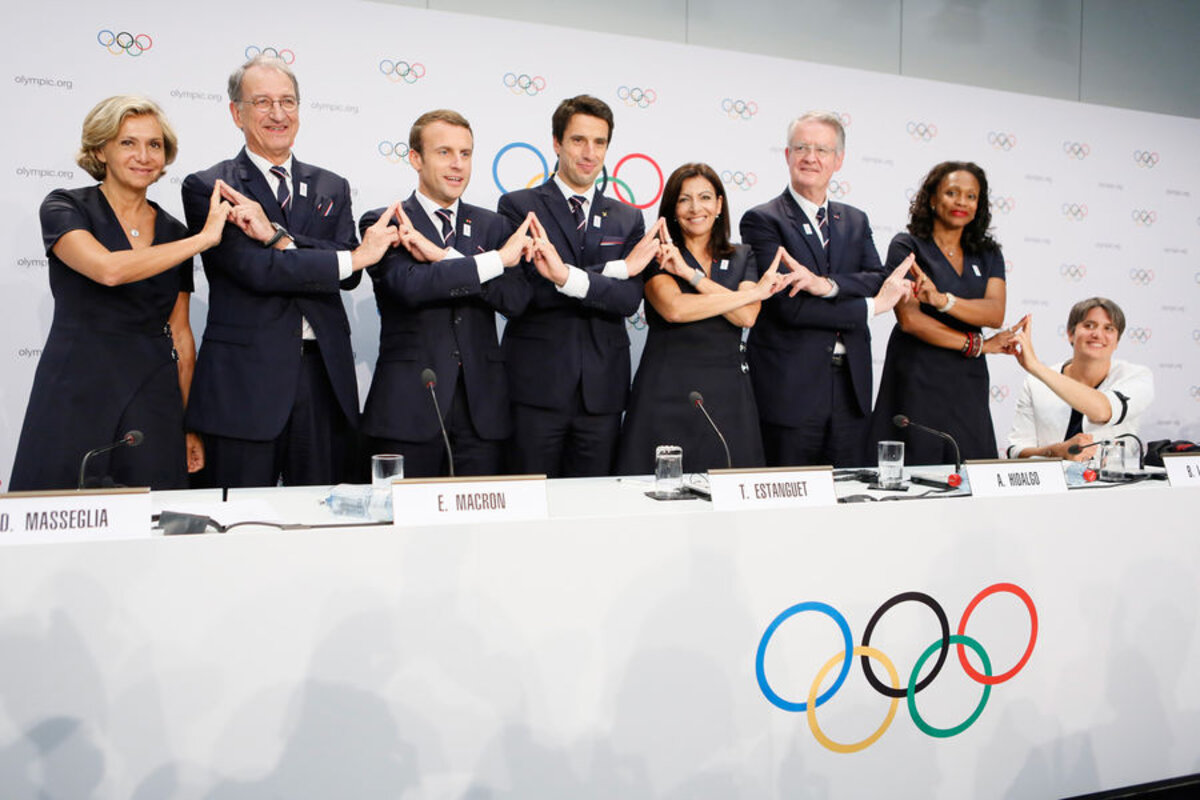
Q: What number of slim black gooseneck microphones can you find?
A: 5